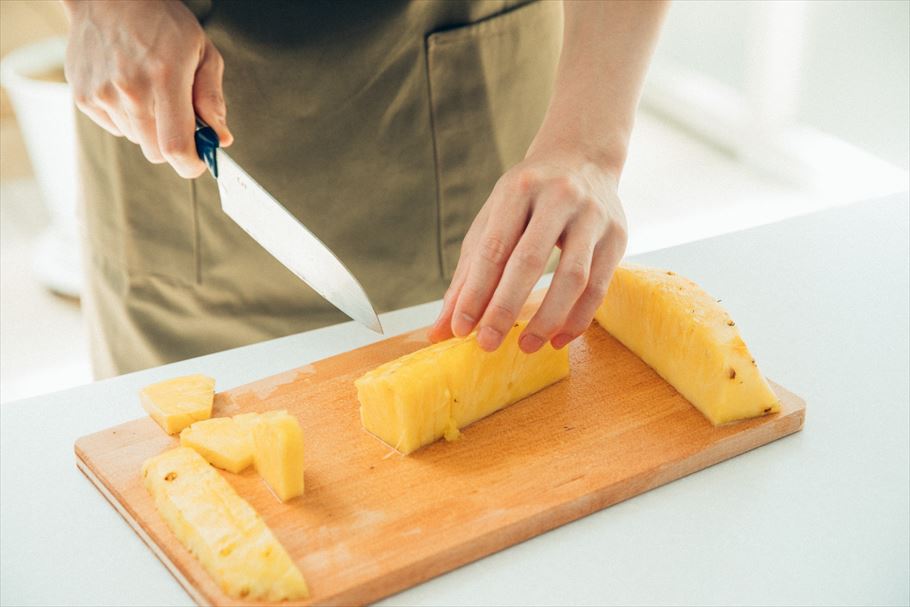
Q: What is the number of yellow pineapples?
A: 6